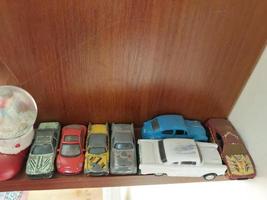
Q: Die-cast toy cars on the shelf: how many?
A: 7